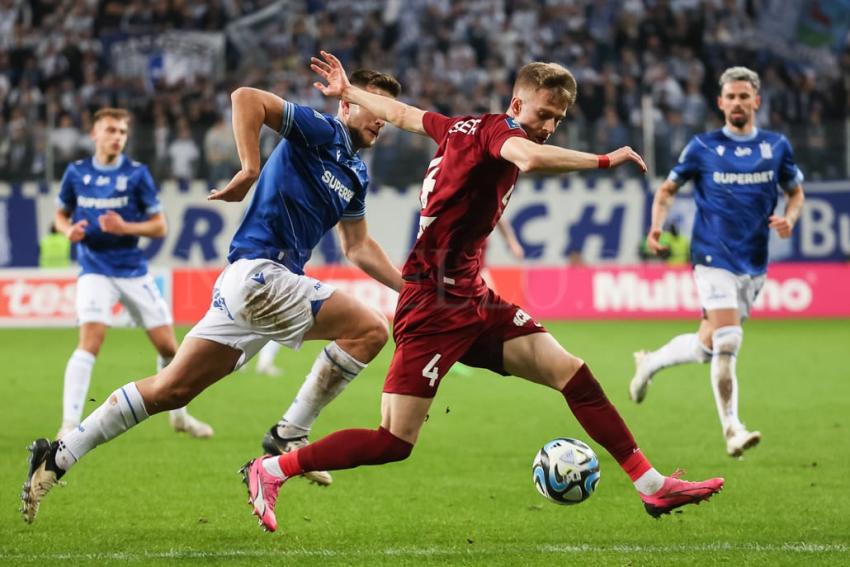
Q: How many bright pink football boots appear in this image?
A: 2